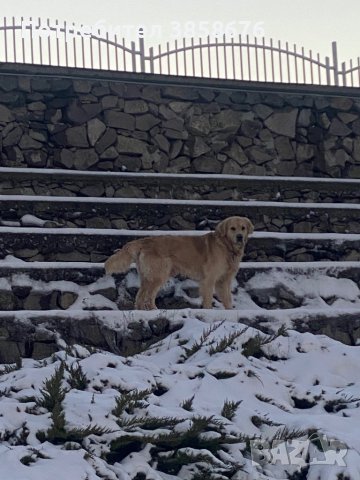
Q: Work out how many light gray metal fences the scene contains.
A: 1